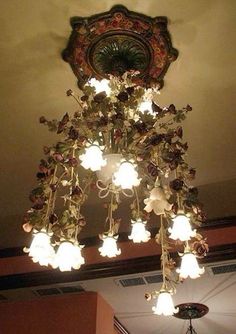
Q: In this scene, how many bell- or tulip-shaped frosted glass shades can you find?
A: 12